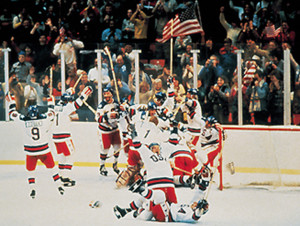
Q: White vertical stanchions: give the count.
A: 7